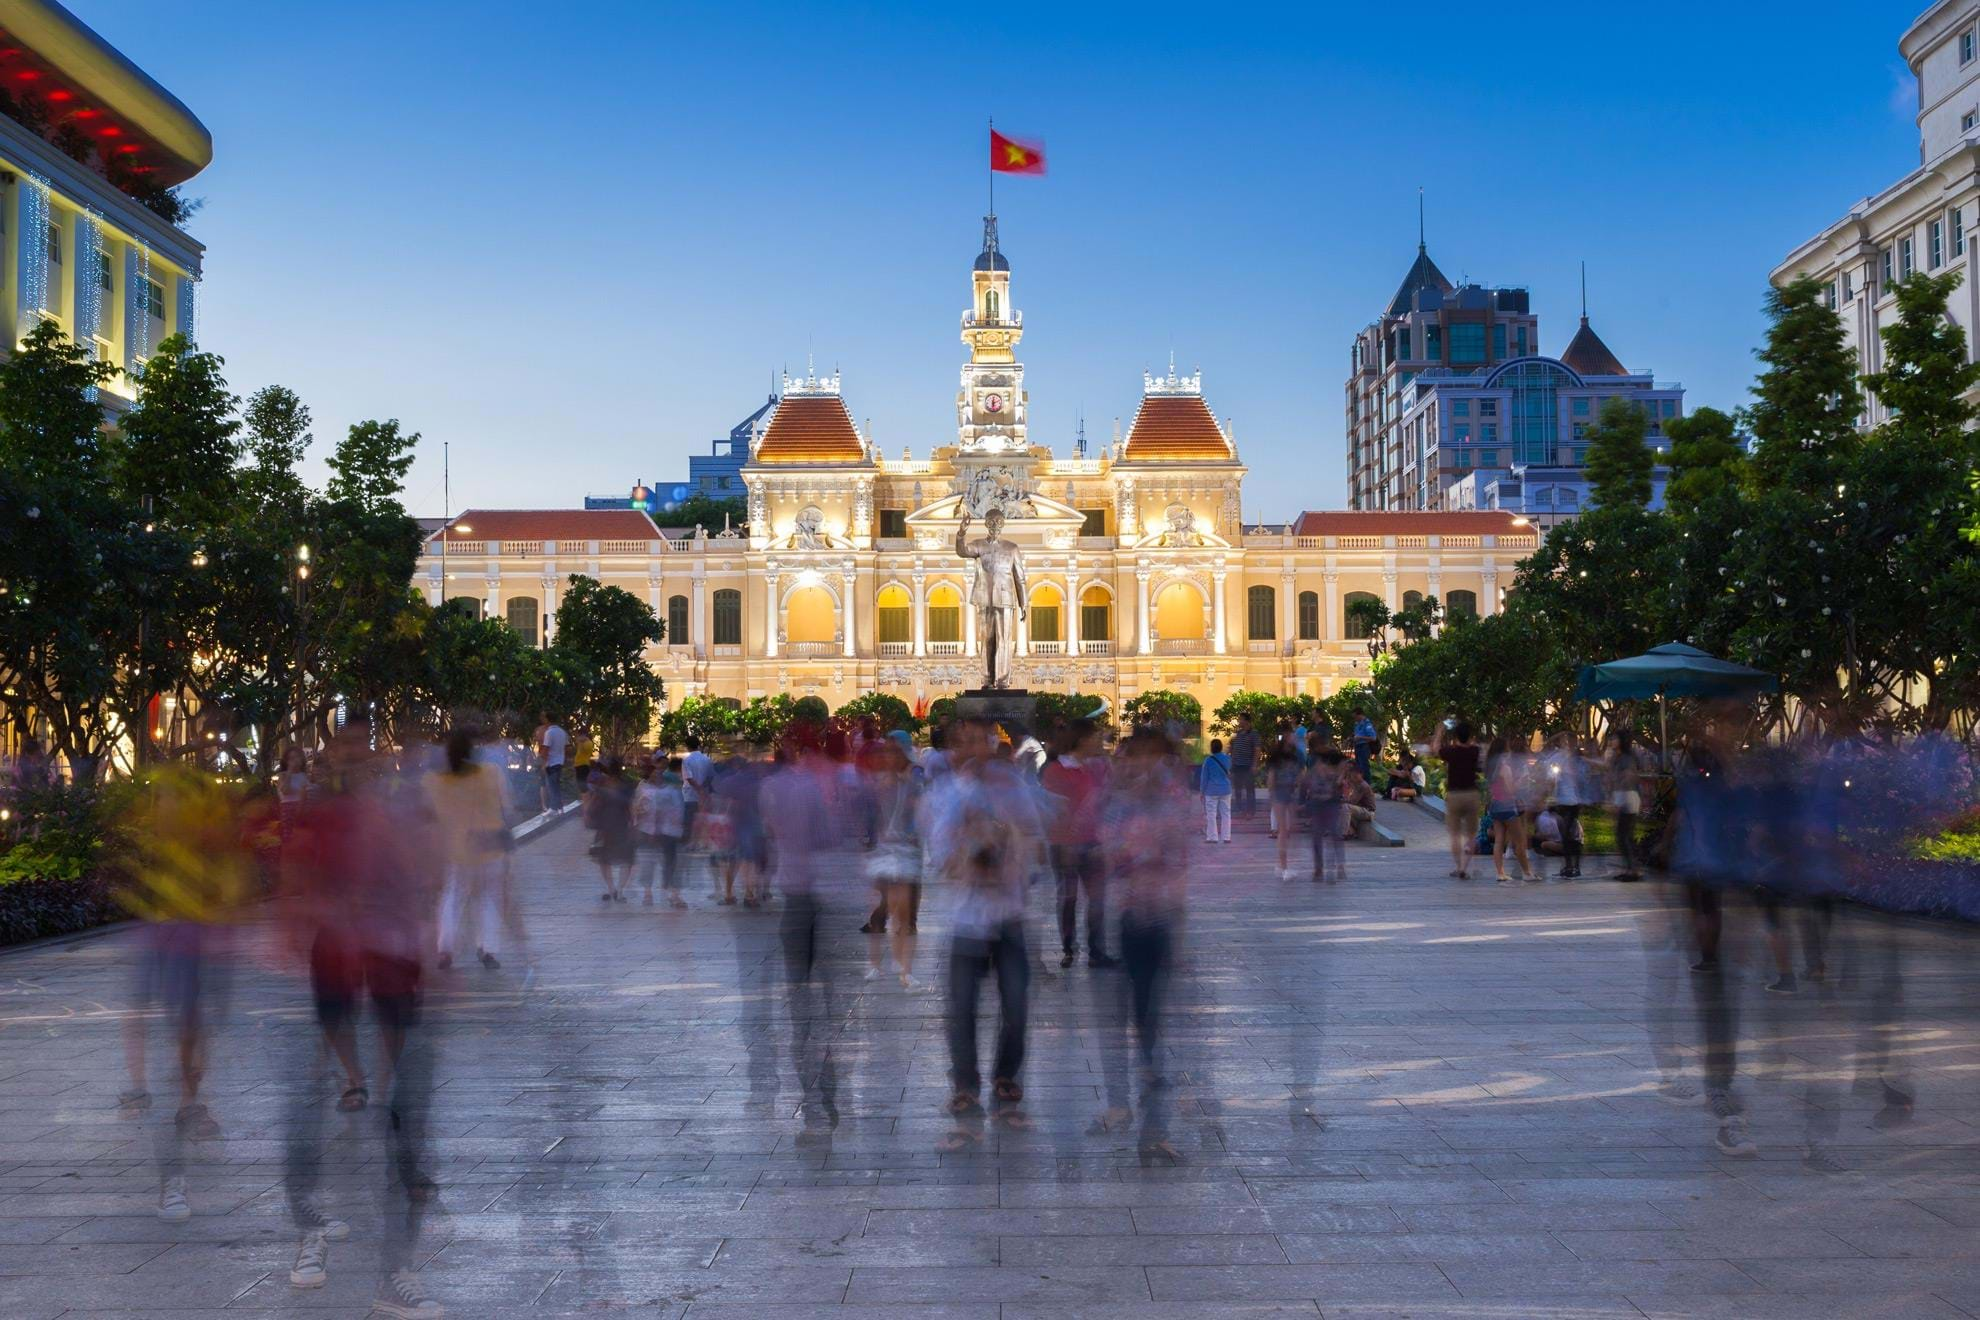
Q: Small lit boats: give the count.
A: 0